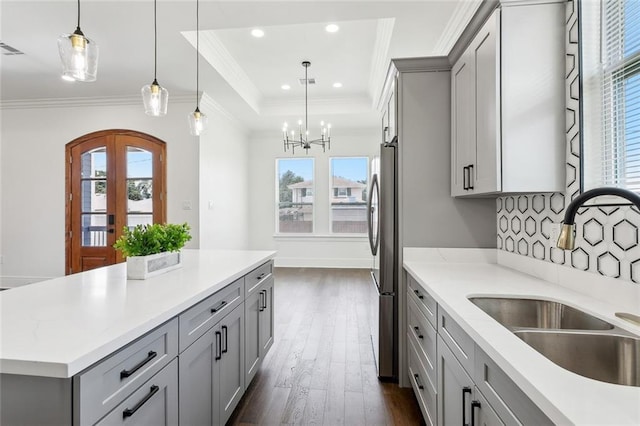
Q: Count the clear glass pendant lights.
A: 3